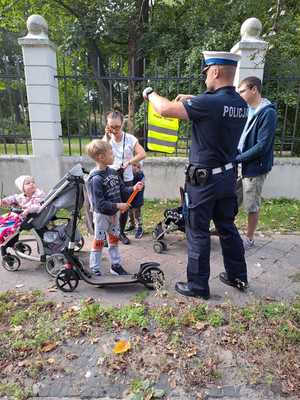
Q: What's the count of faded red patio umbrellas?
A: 0